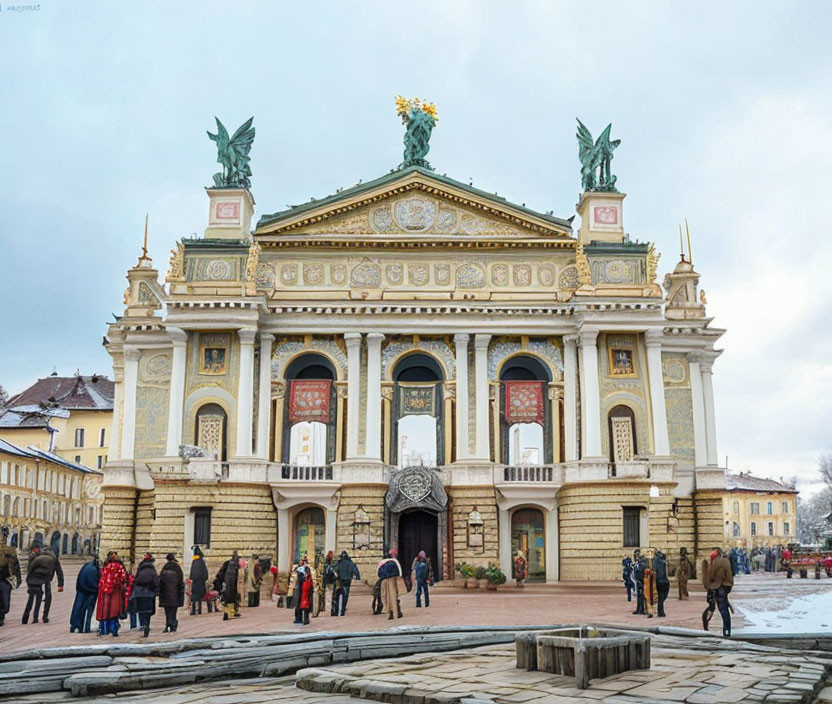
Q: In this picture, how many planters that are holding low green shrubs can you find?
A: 3